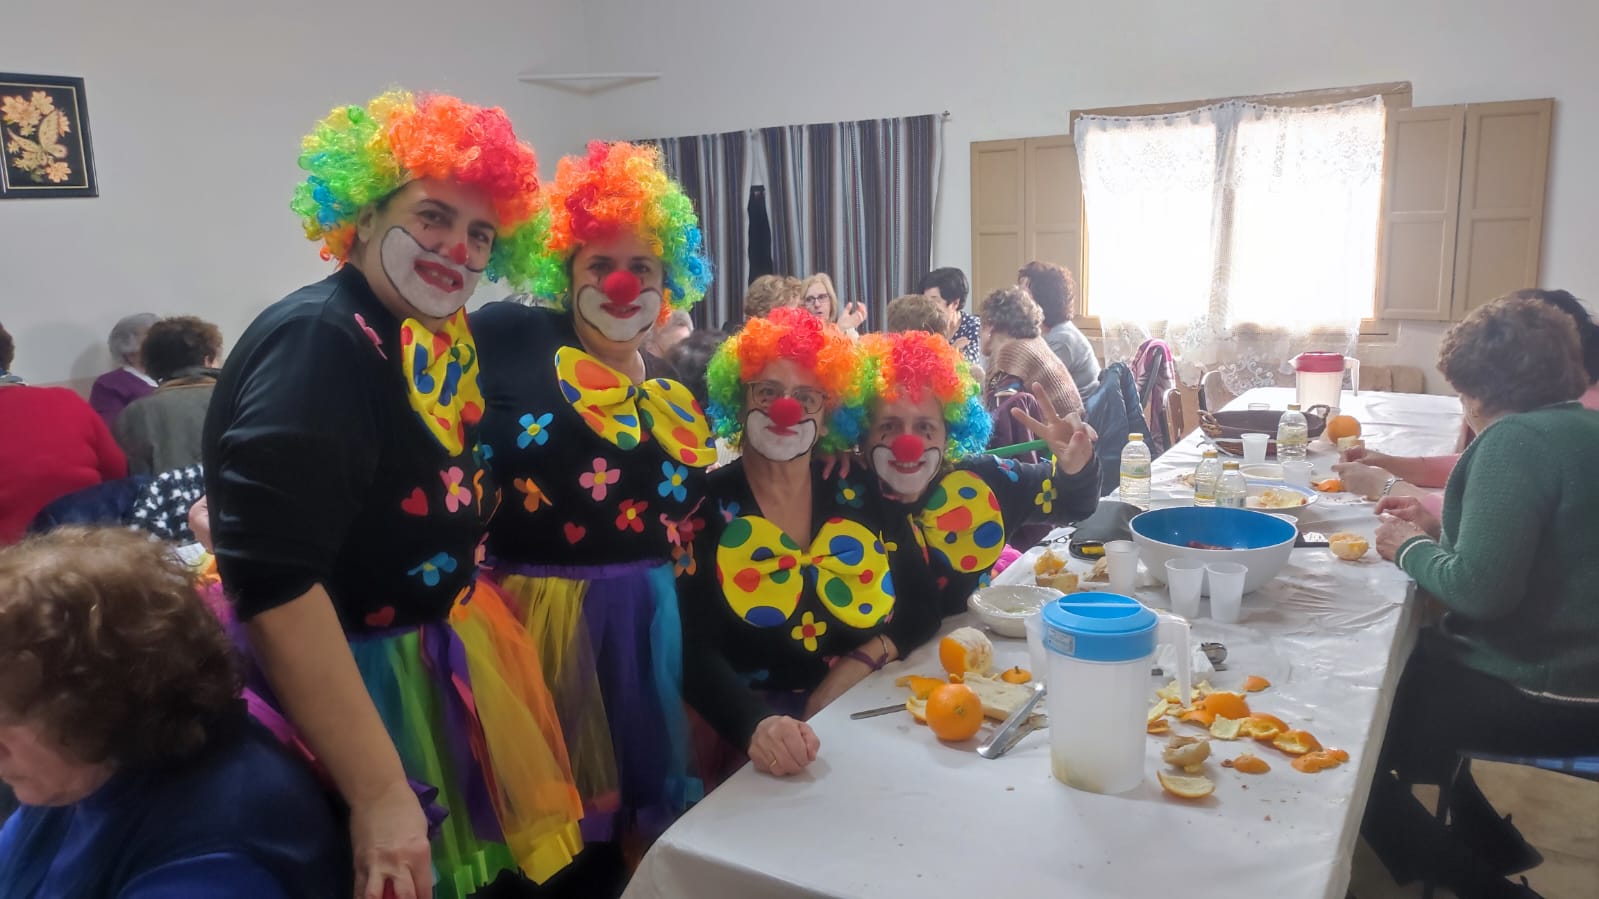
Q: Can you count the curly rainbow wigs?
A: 4